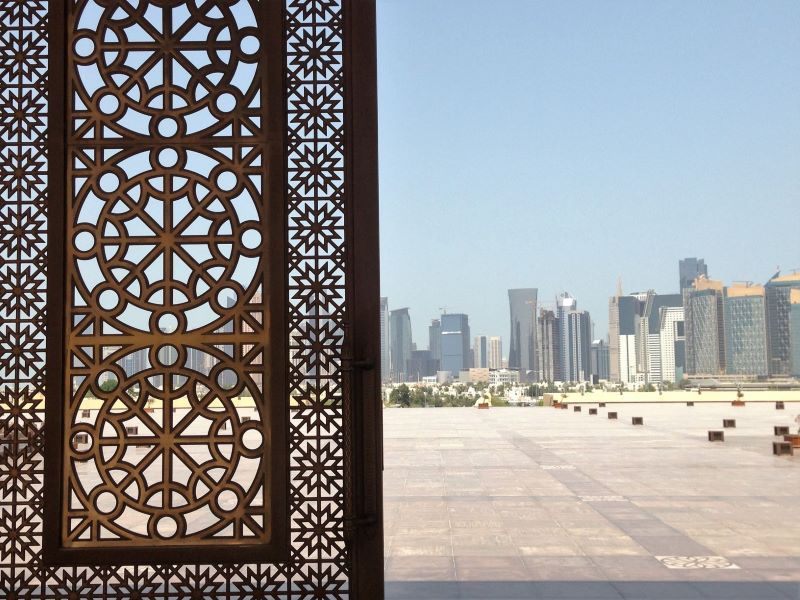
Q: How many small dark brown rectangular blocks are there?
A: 12